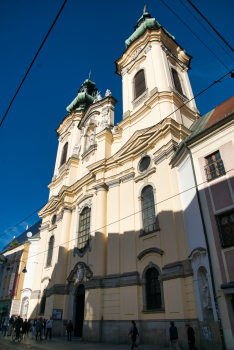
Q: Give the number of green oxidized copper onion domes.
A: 2